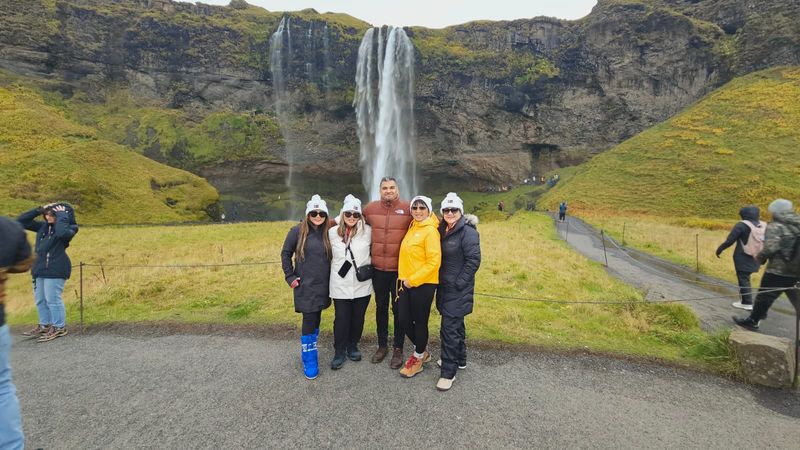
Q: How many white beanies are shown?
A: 4